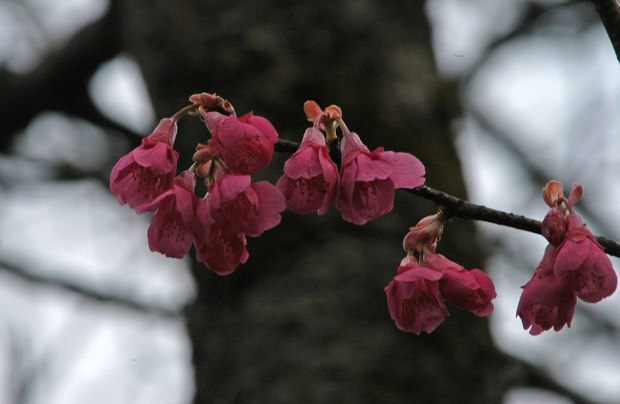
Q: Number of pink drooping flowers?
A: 11